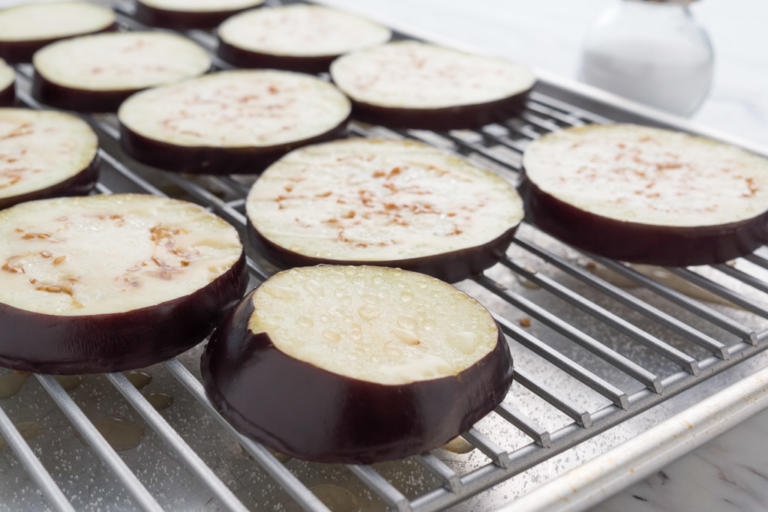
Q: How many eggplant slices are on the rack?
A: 12